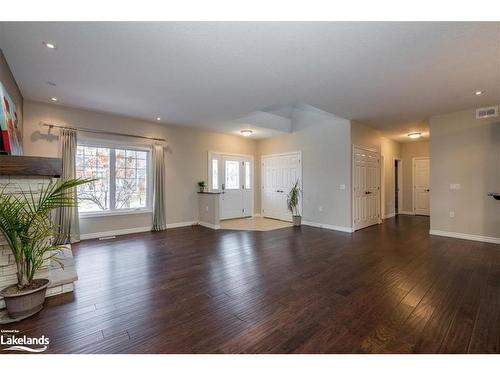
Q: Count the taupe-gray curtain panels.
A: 2